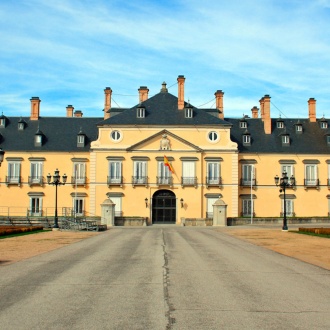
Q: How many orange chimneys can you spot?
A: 11